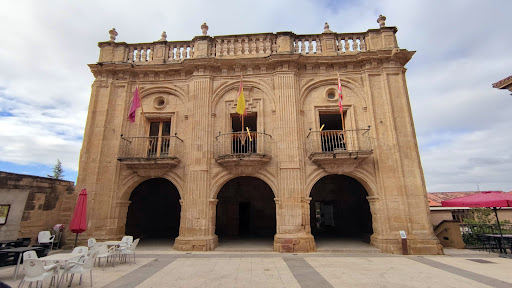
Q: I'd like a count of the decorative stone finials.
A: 5